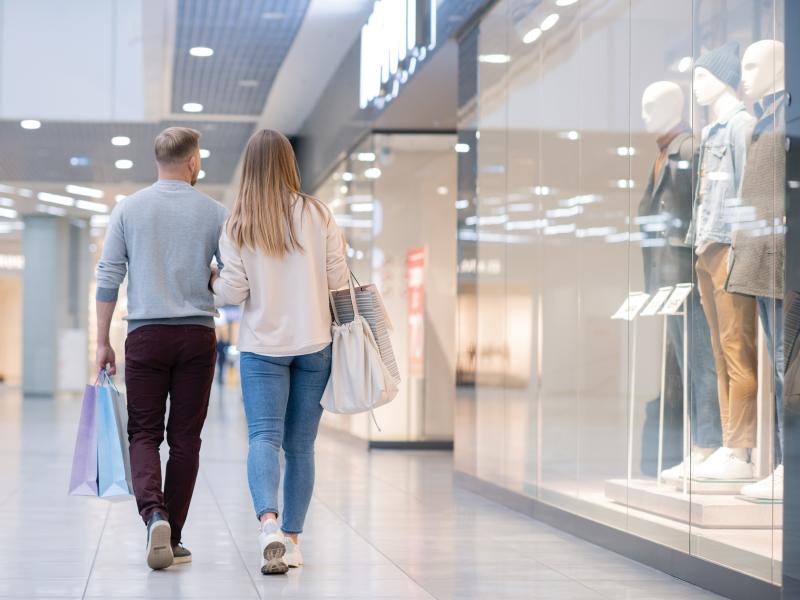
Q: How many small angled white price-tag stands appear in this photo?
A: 3